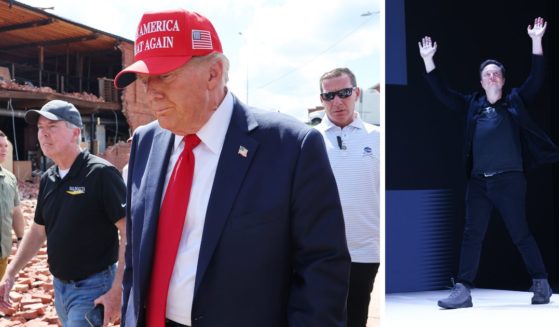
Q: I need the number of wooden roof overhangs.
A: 1